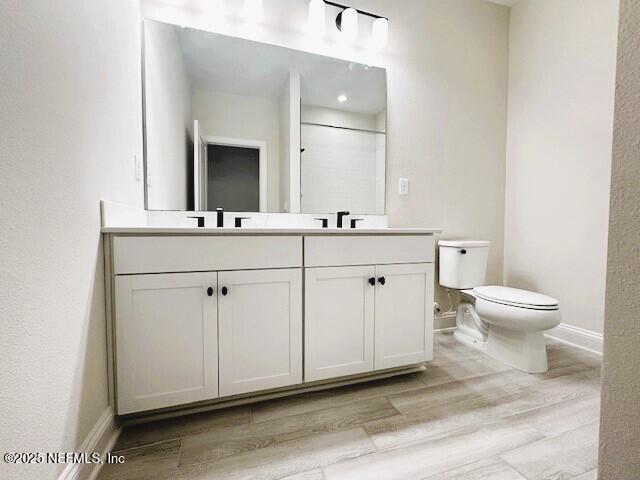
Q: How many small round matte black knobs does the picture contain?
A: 4